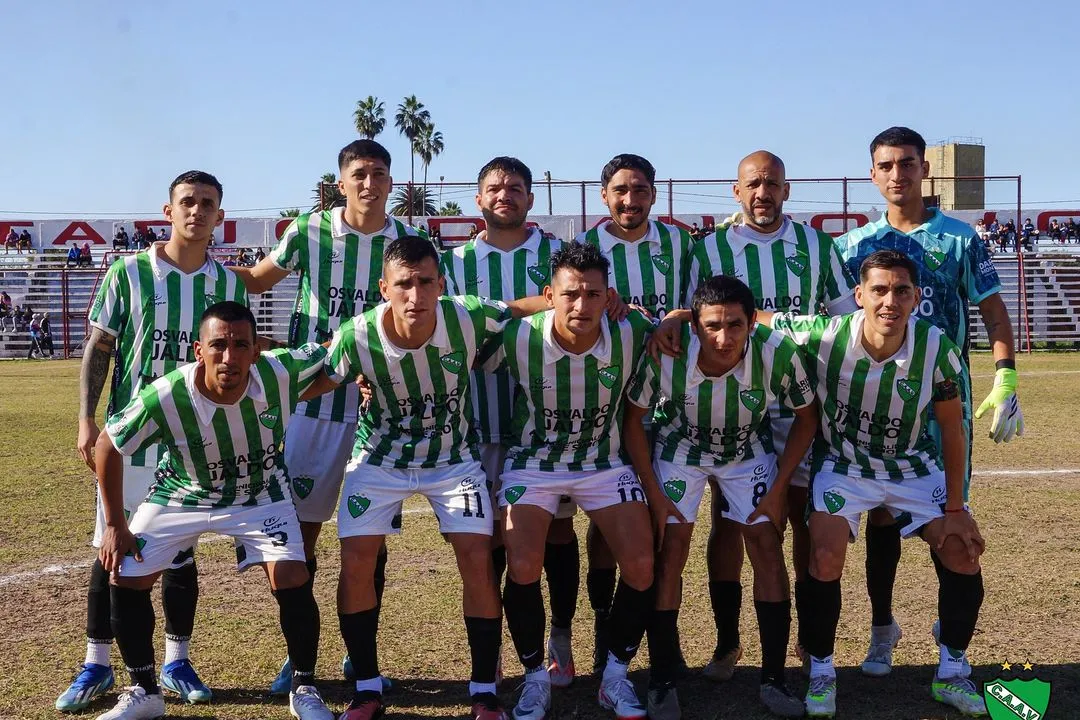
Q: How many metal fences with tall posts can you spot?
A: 1